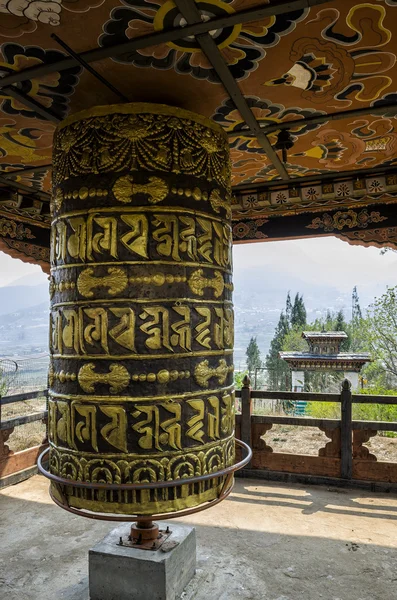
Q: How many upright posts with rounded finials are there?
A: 2